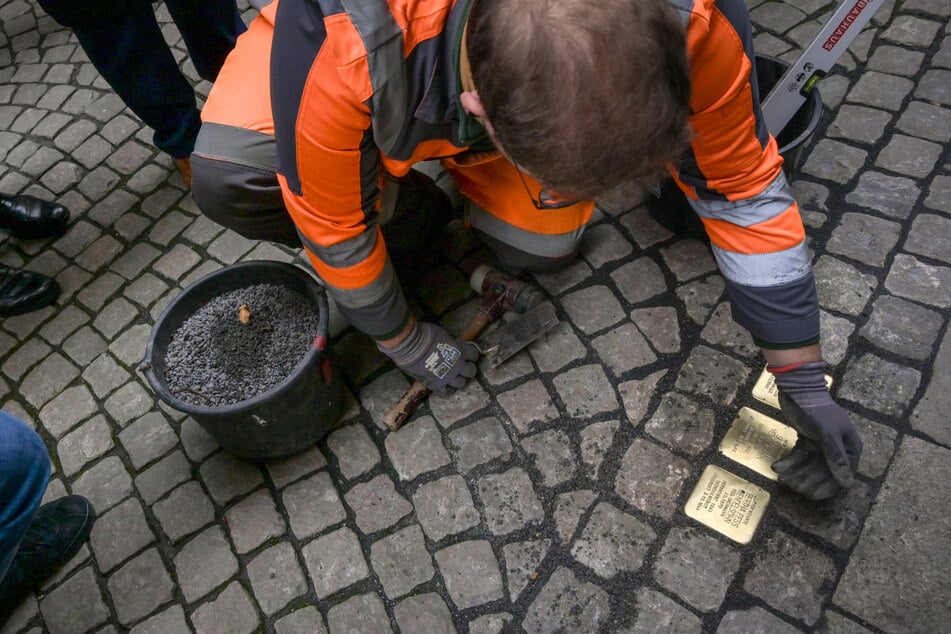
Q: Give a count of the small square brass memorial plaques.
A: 3